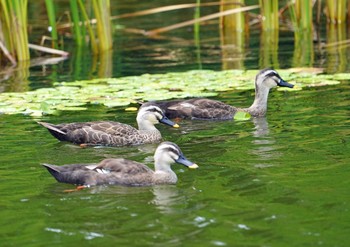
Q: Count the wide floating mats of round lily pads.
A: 1